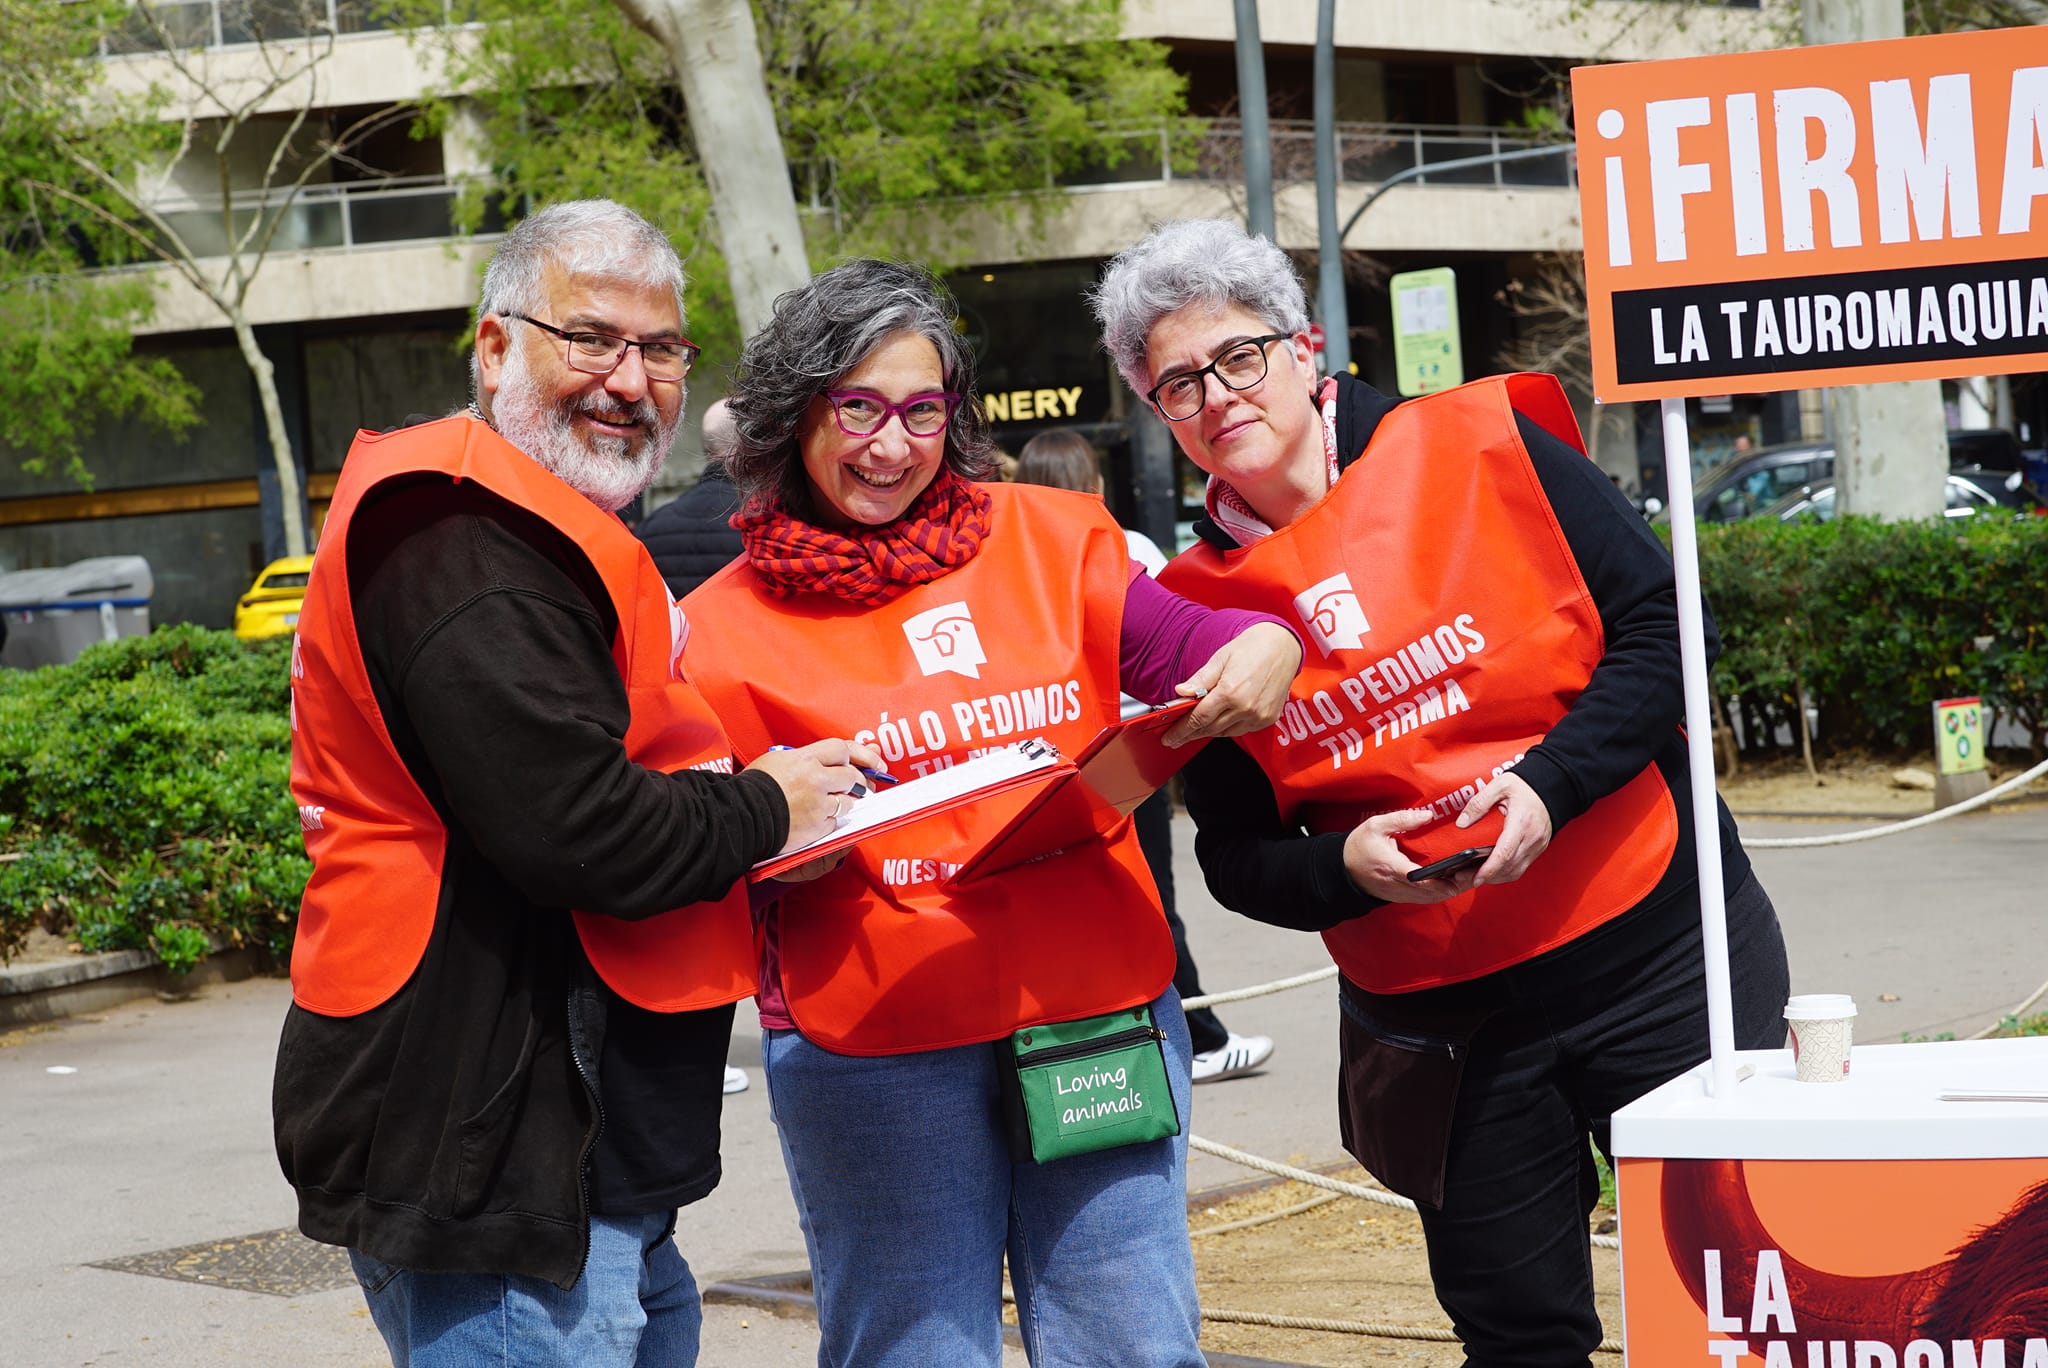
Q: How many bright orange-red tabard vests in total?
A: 3